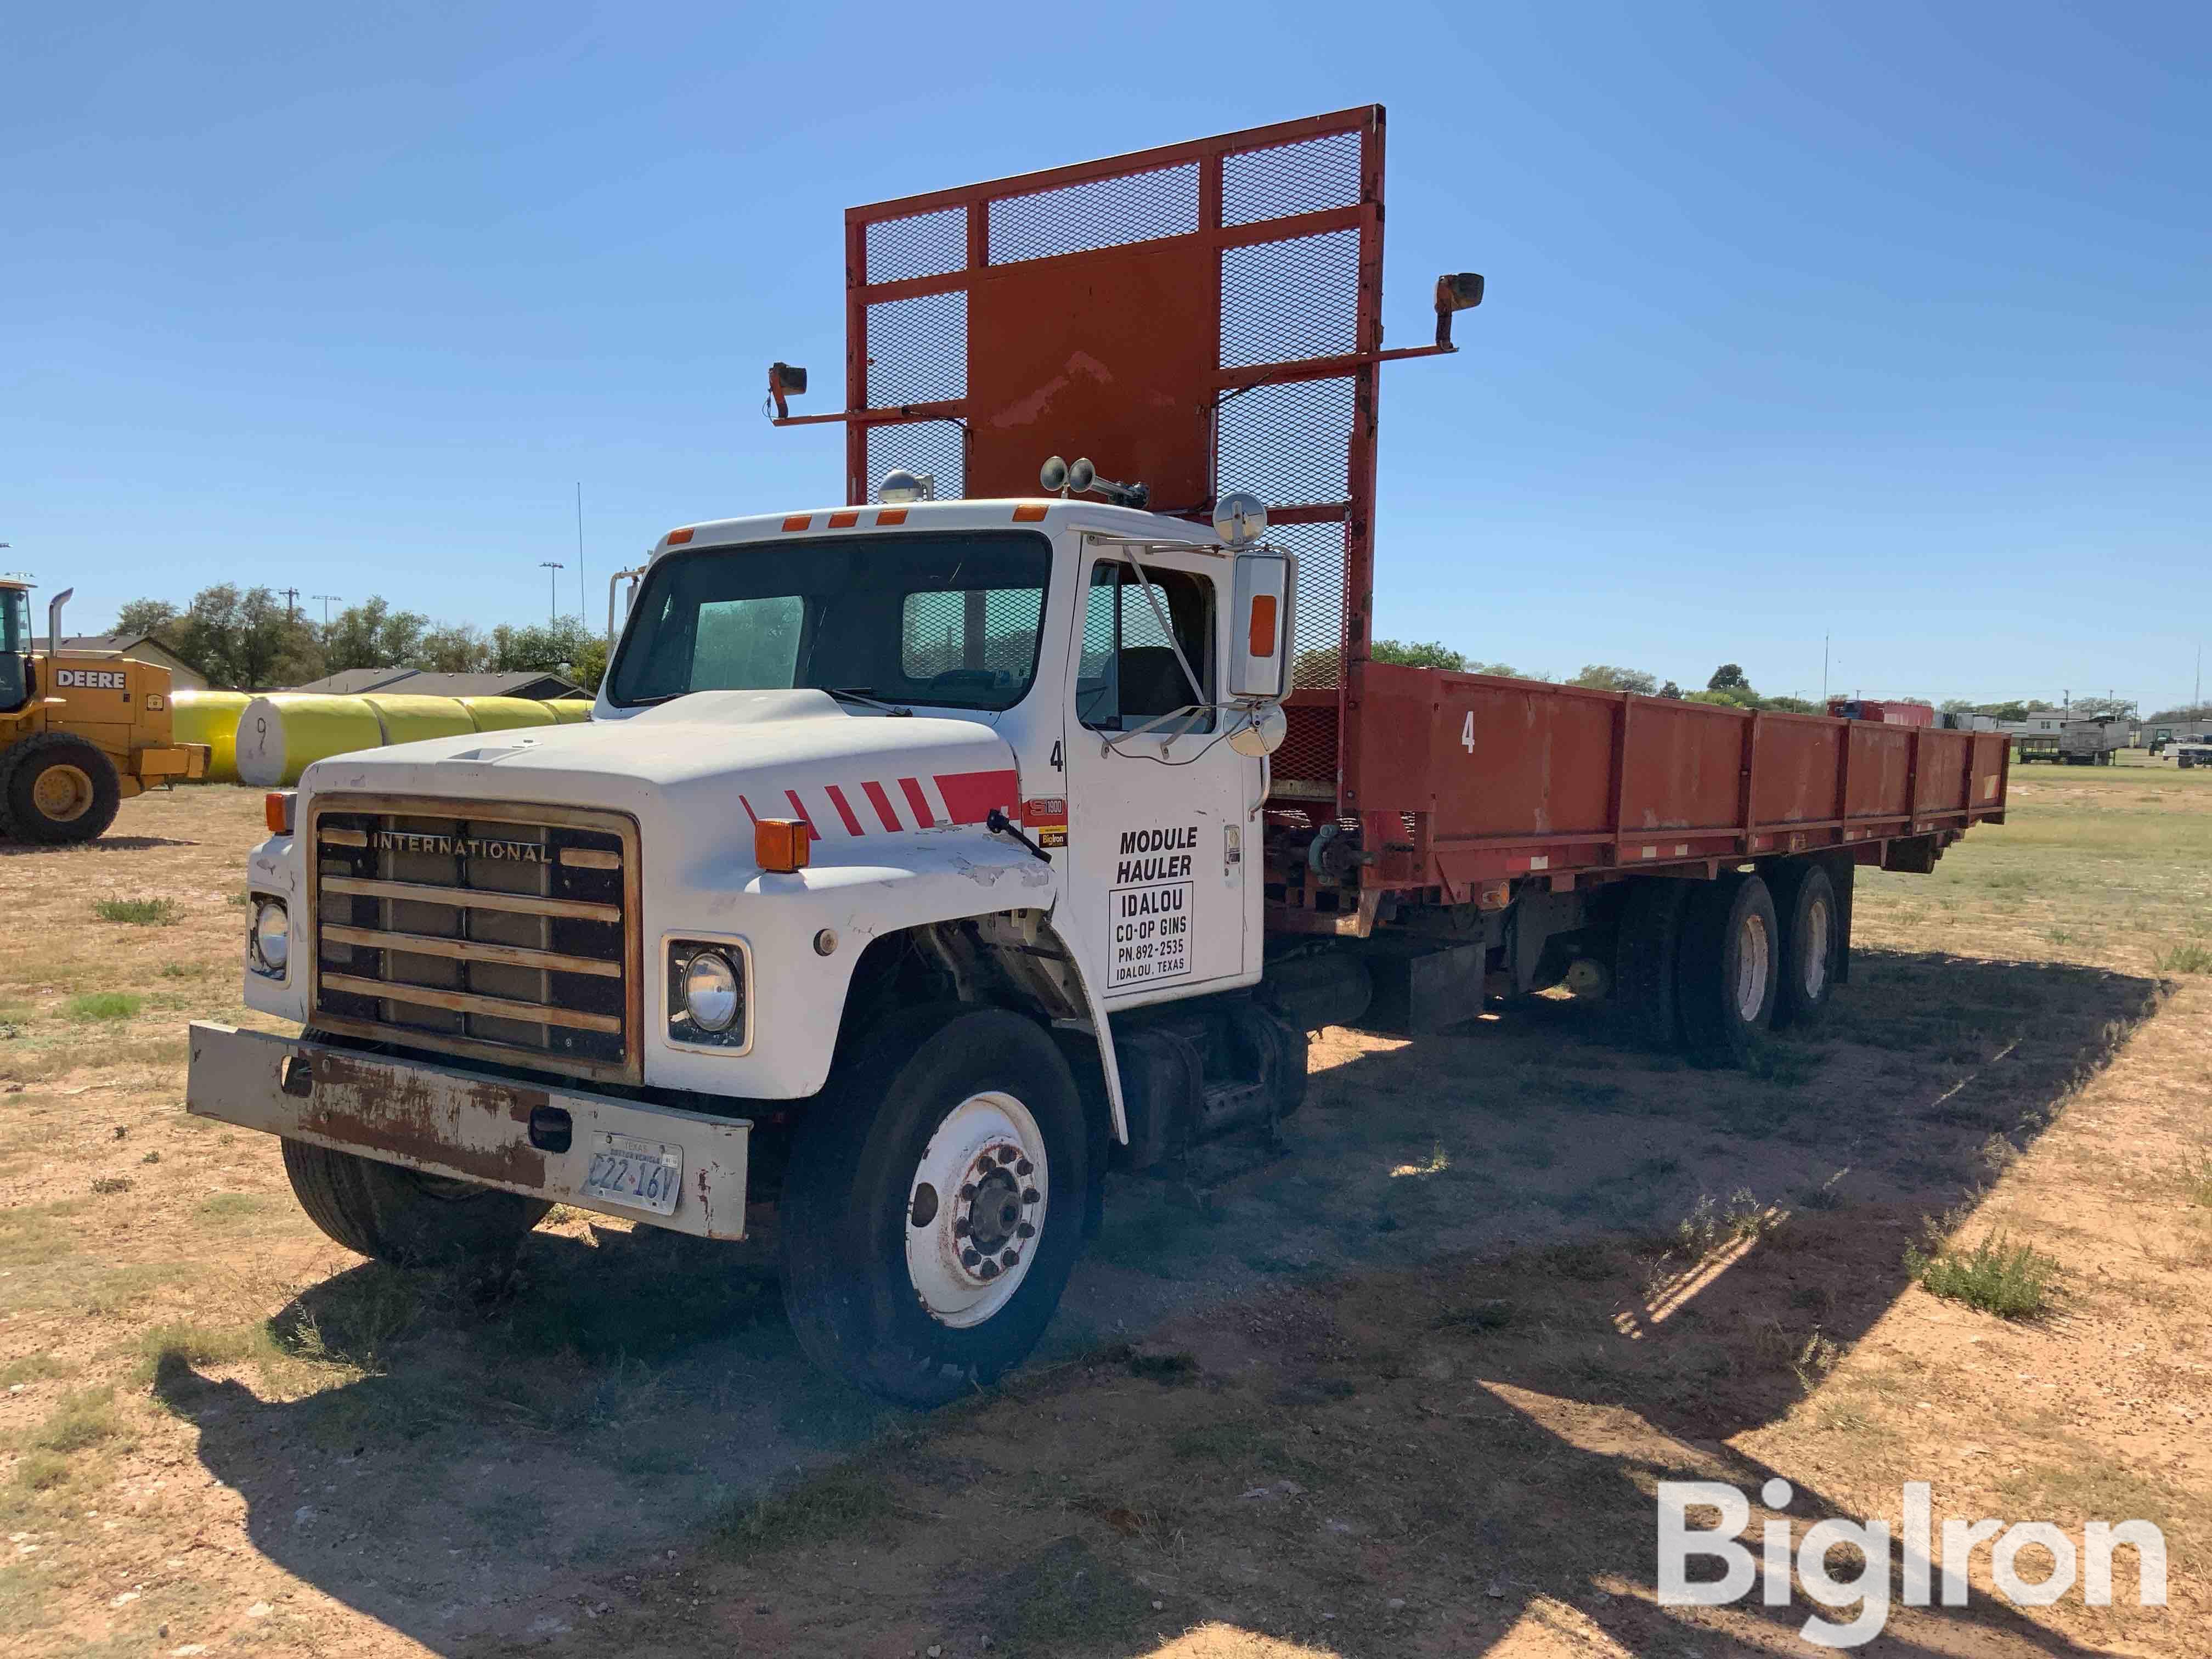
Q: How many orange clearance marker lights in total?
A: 5